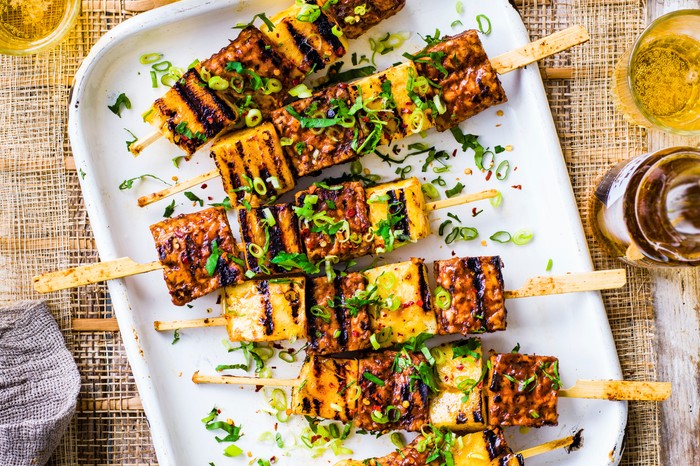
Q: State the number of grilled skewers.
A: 6